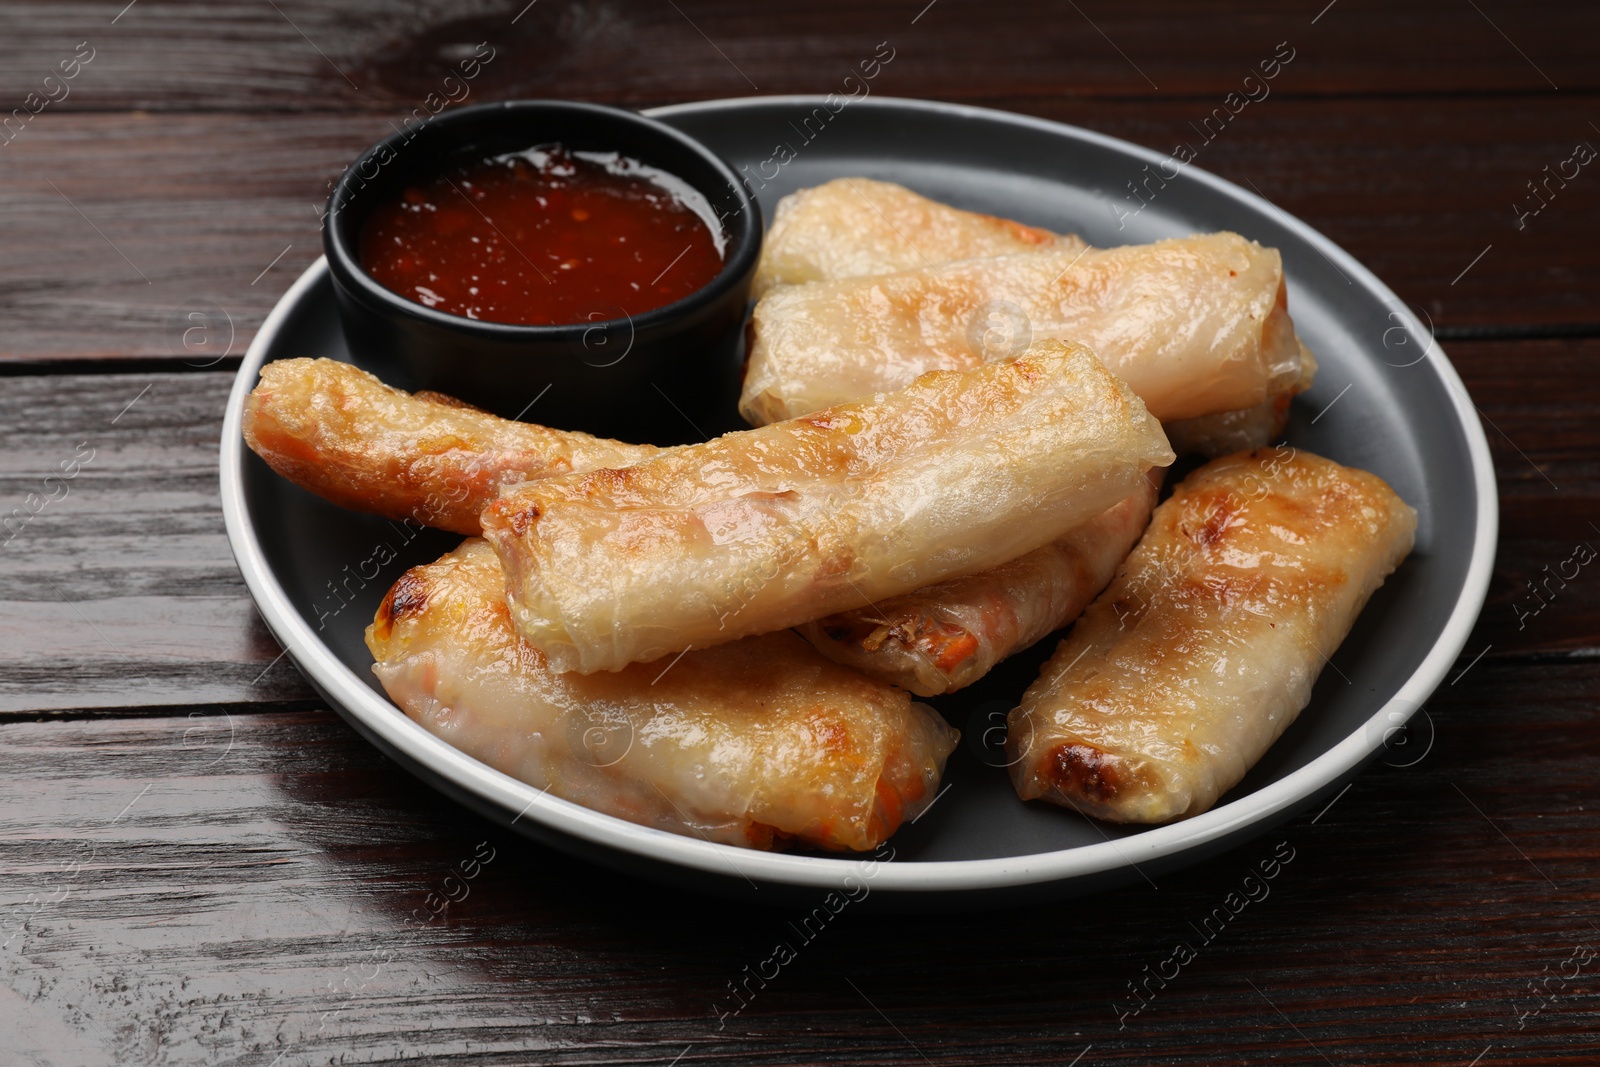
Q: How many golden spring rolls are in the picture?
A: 7